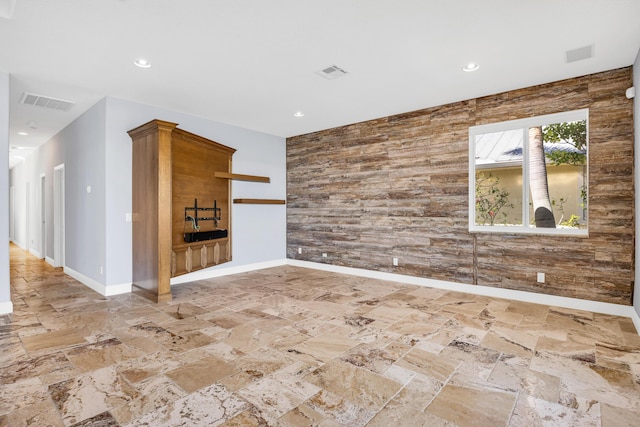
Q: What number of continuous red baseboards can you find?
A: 0